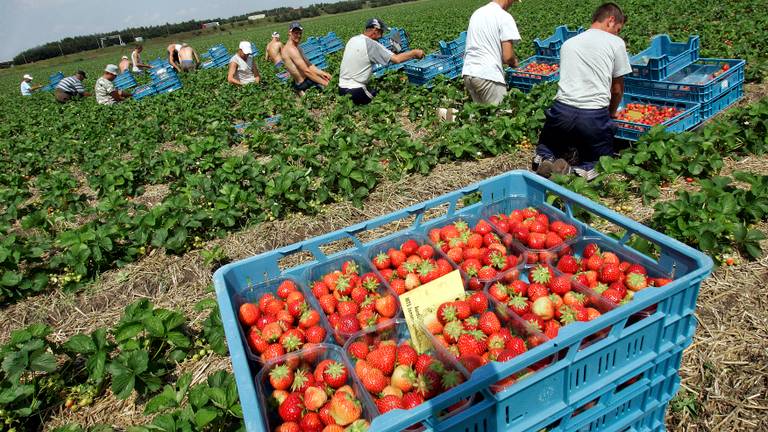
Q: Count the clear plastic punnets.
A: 10